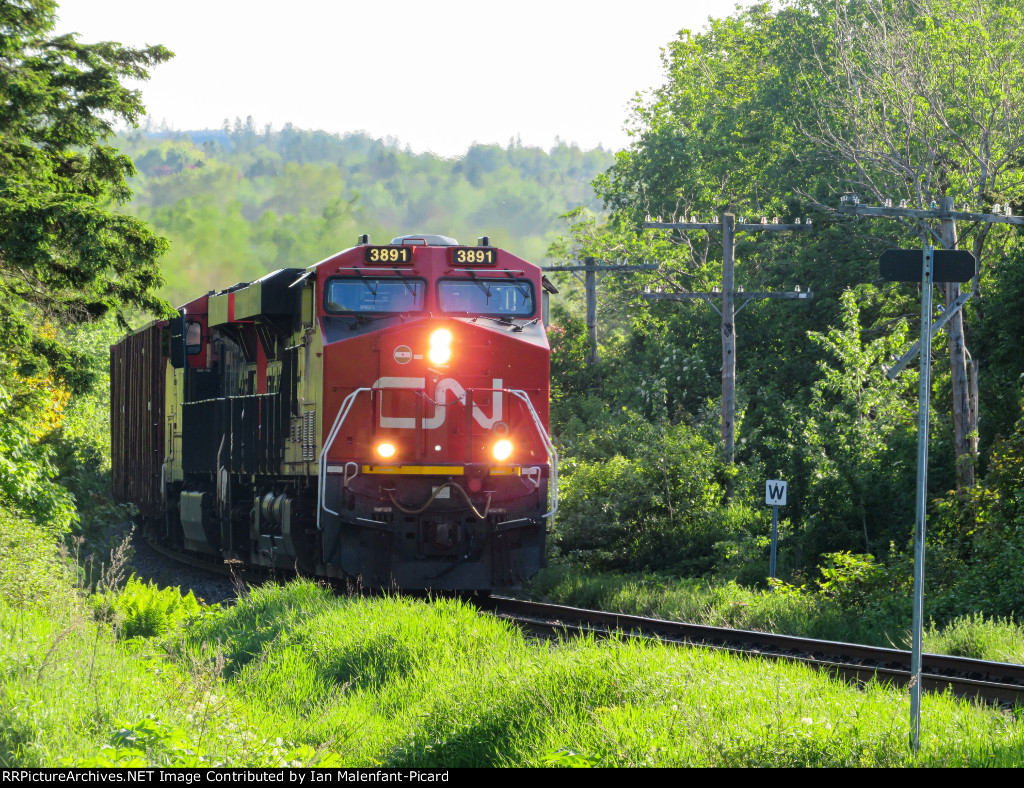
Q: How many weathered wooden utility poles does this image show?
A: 3